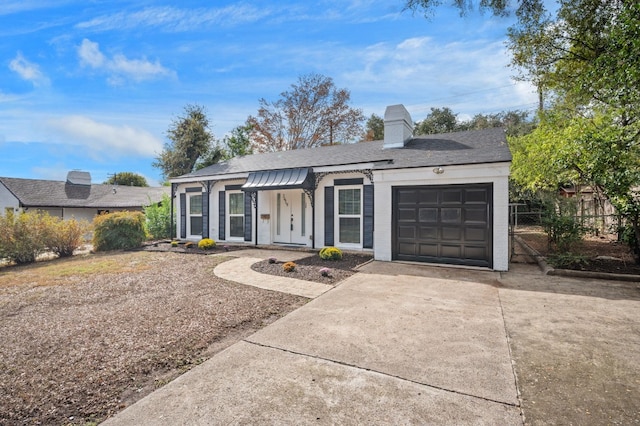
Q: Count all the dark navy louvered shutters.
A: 6